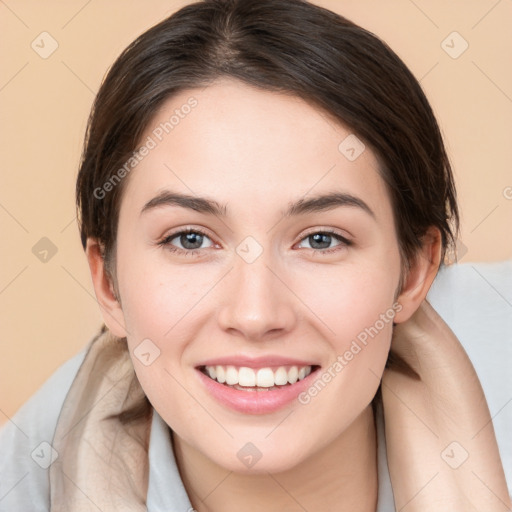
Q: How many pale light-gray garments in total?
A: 1